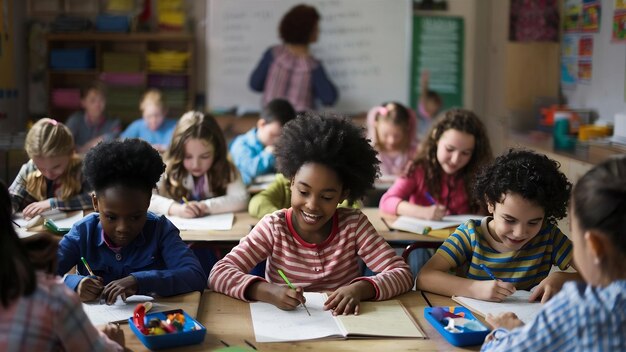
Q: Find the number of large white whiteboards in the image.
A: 1